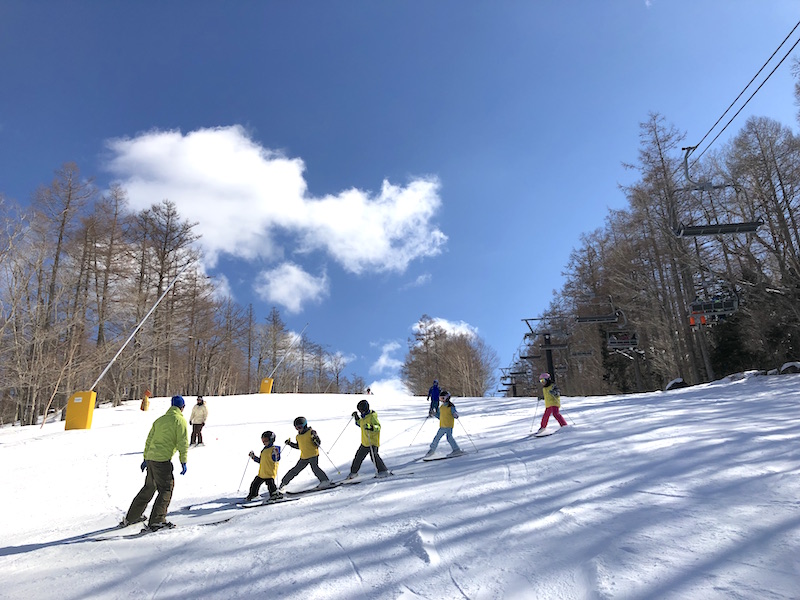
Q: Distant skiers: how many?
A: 2